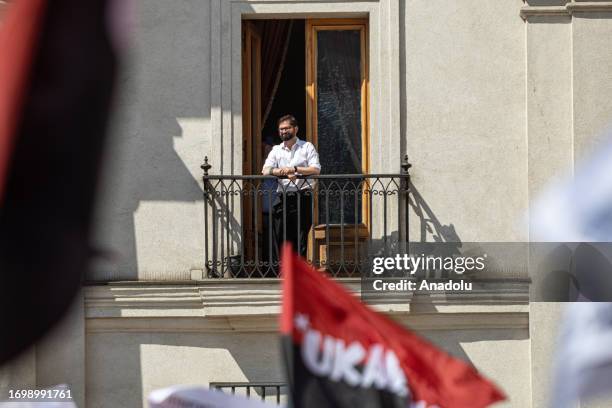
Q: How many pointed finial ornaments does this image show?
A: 2